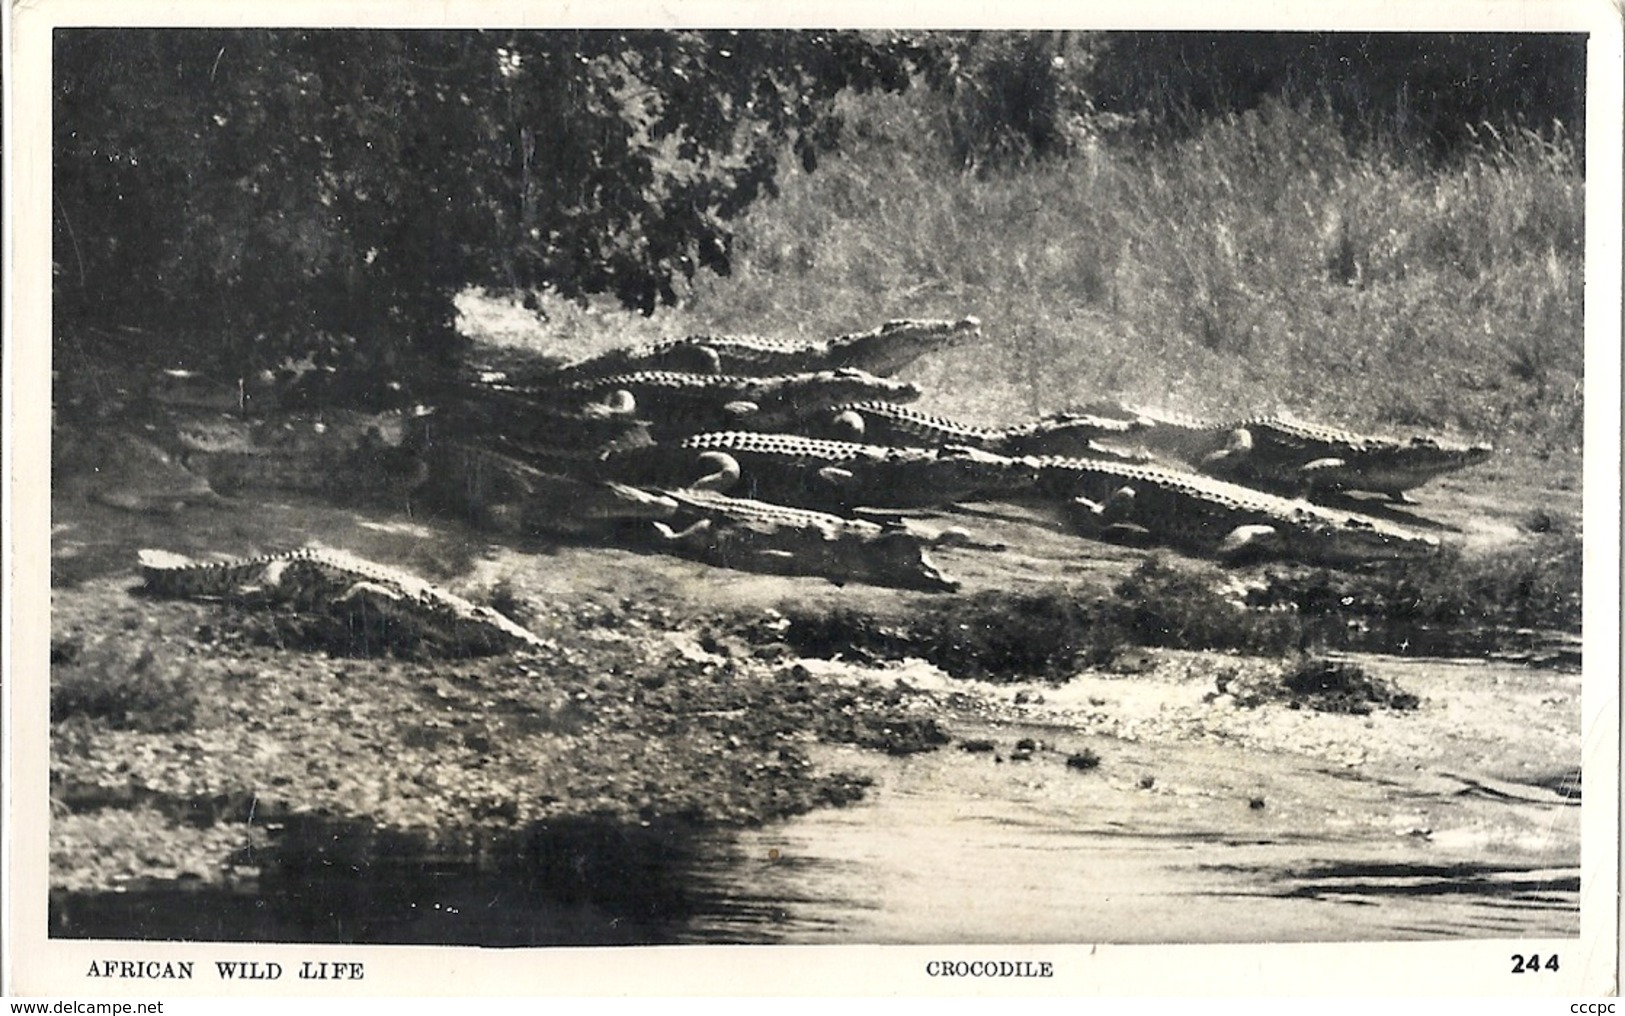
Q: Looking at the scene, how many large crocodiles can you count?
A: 8